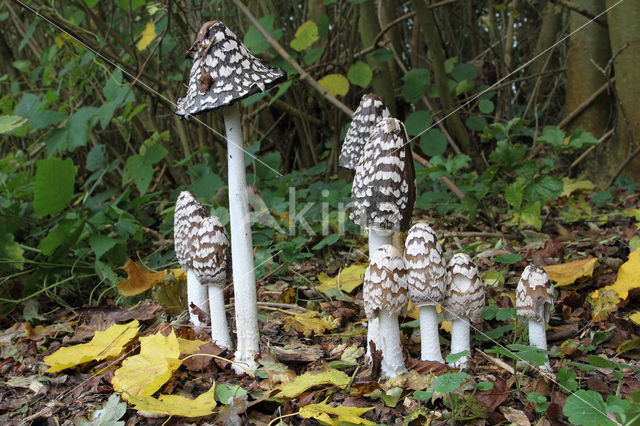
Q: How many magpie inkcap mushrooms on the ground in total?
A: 9